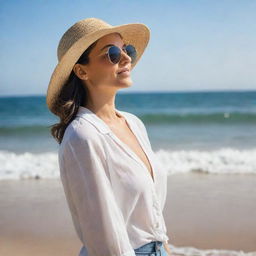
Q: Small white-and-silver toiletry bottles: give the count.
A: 0